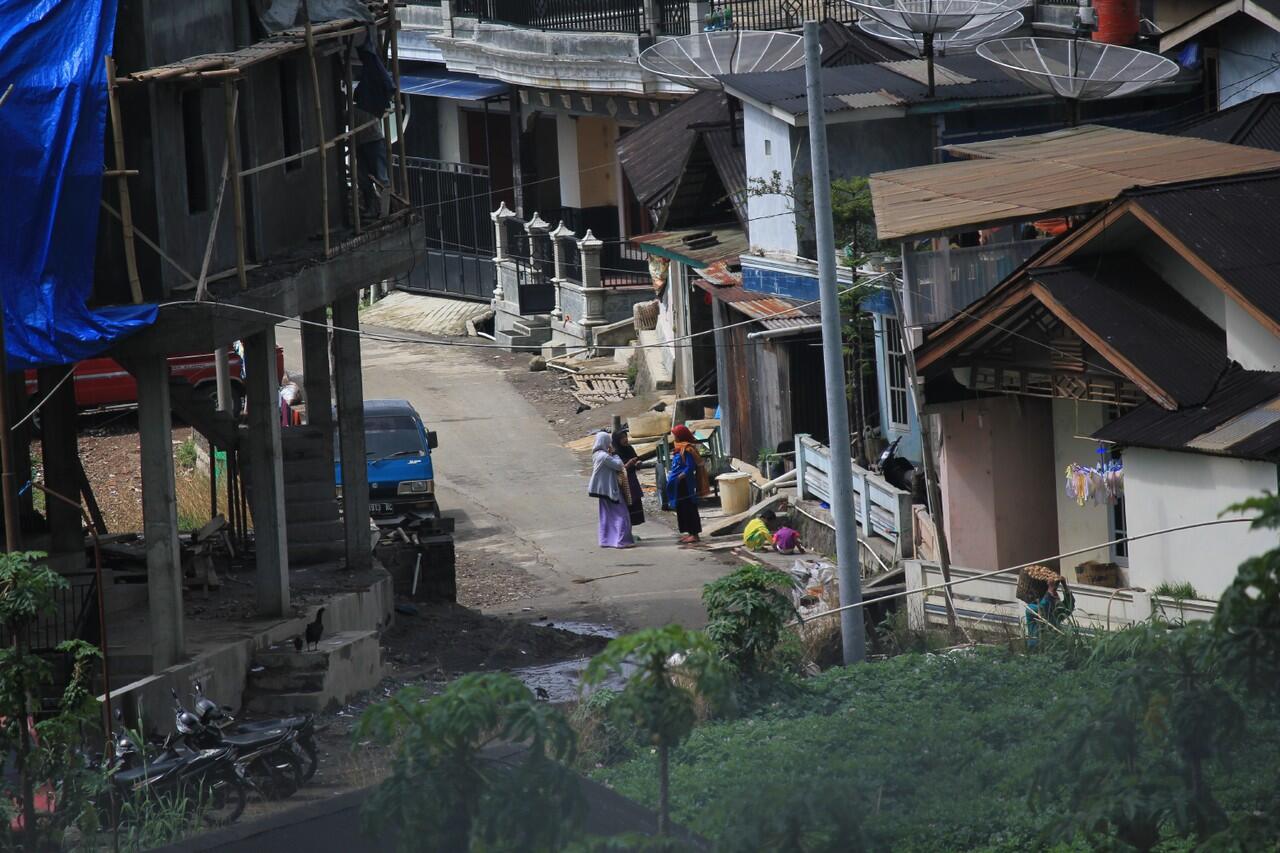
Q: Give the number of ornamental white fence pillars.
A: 4